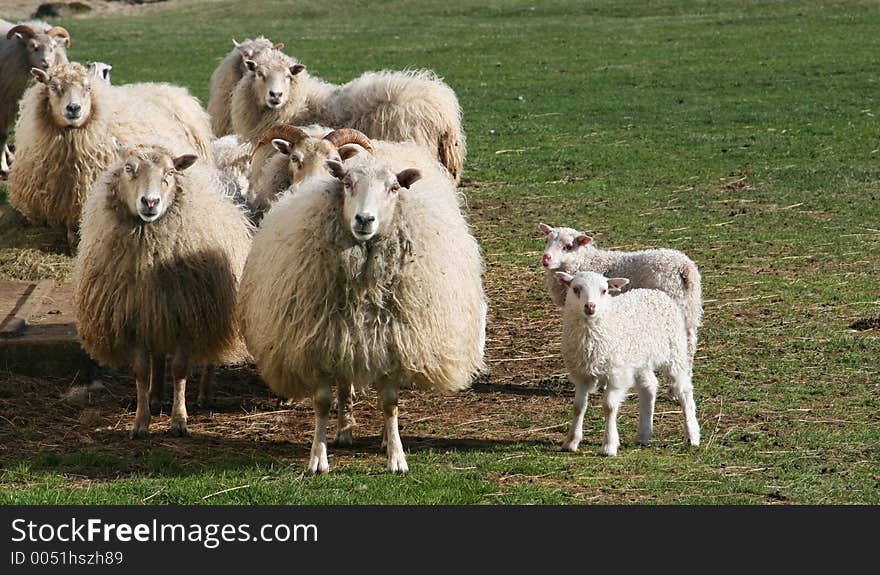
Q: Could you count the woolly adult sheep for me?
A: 7